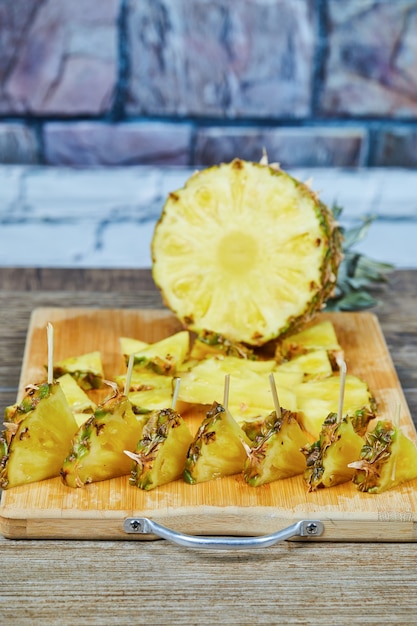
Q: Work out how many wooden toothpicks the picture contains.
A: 7